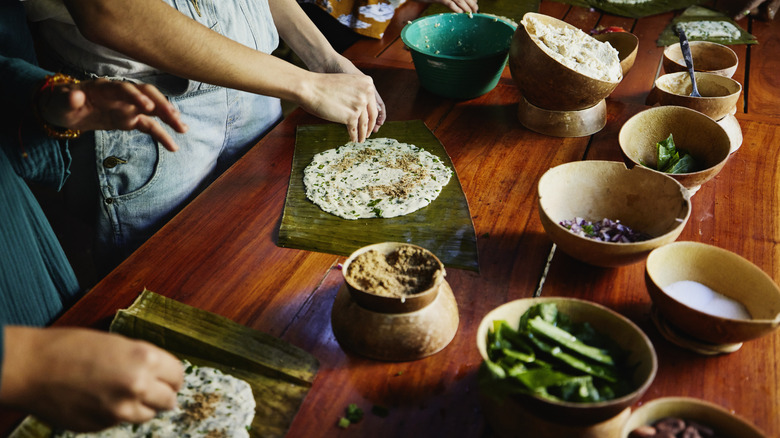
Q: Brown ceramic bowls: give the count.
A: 10